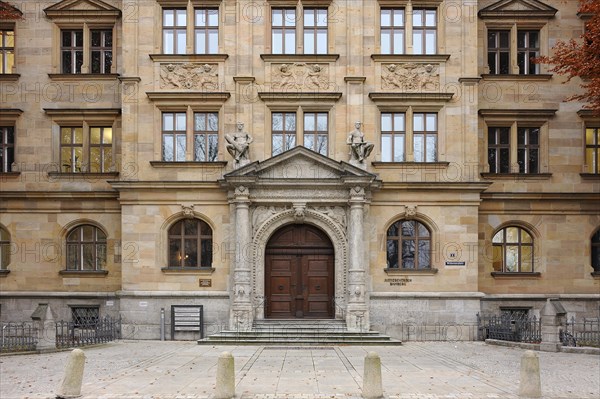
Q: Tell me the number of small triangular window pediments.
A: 2